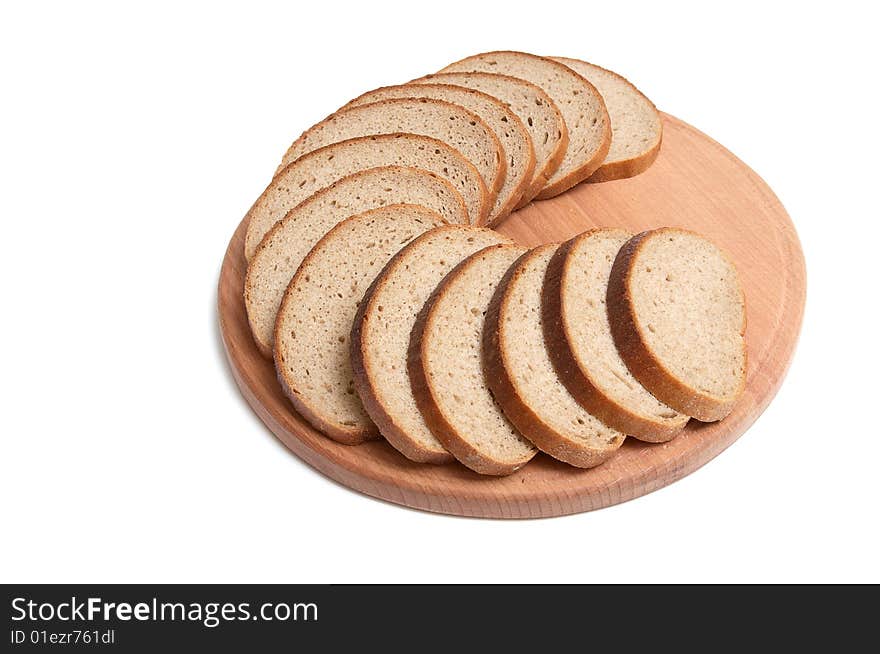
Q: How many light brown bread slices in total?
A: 13